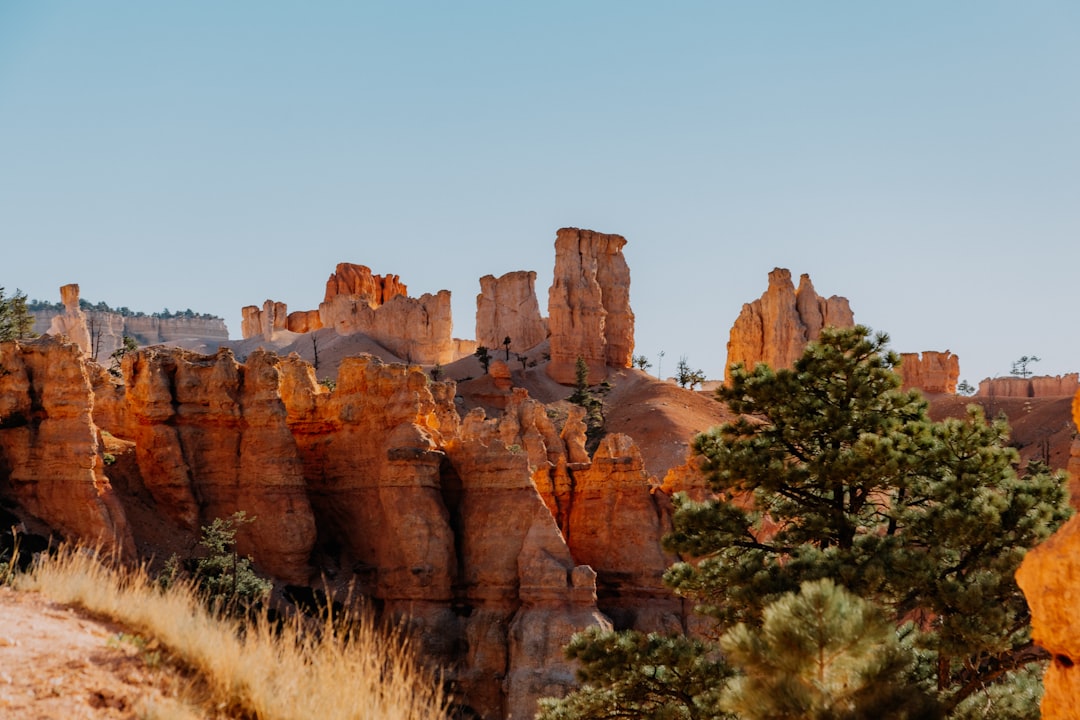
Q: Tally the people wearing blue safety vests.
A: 0